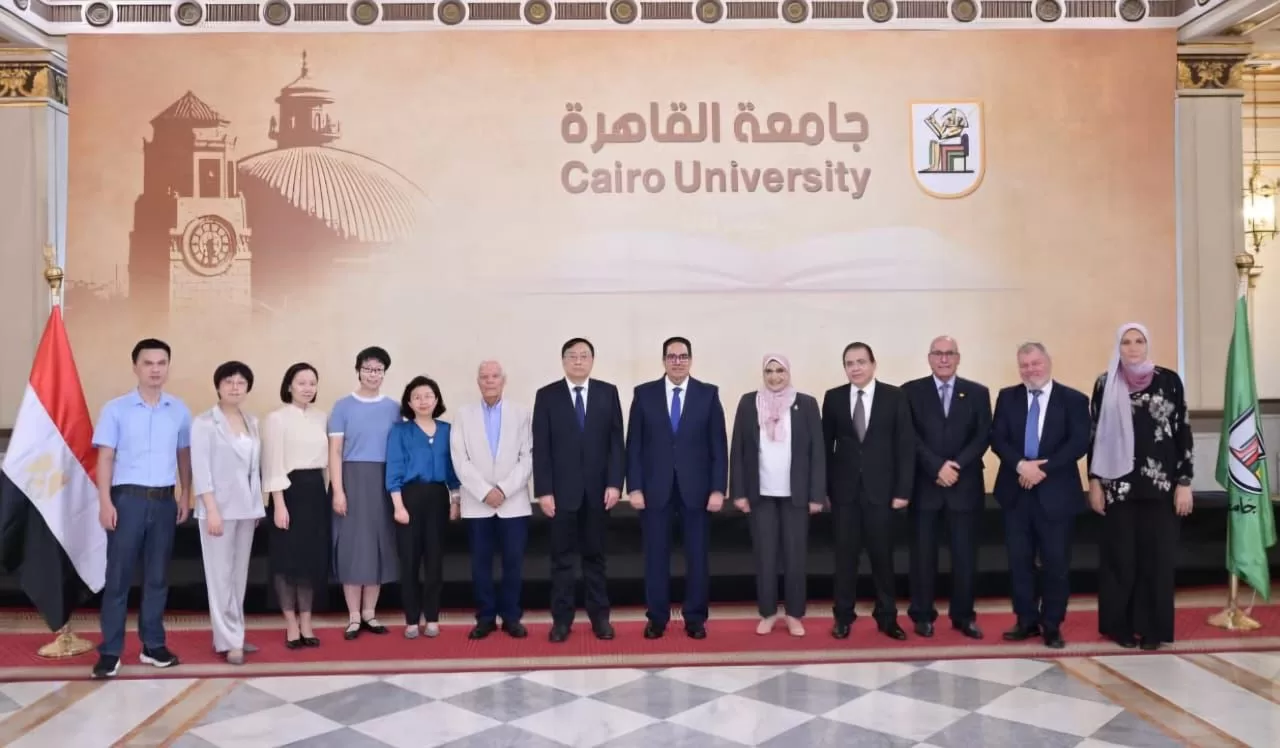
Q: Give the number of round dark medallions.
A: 13